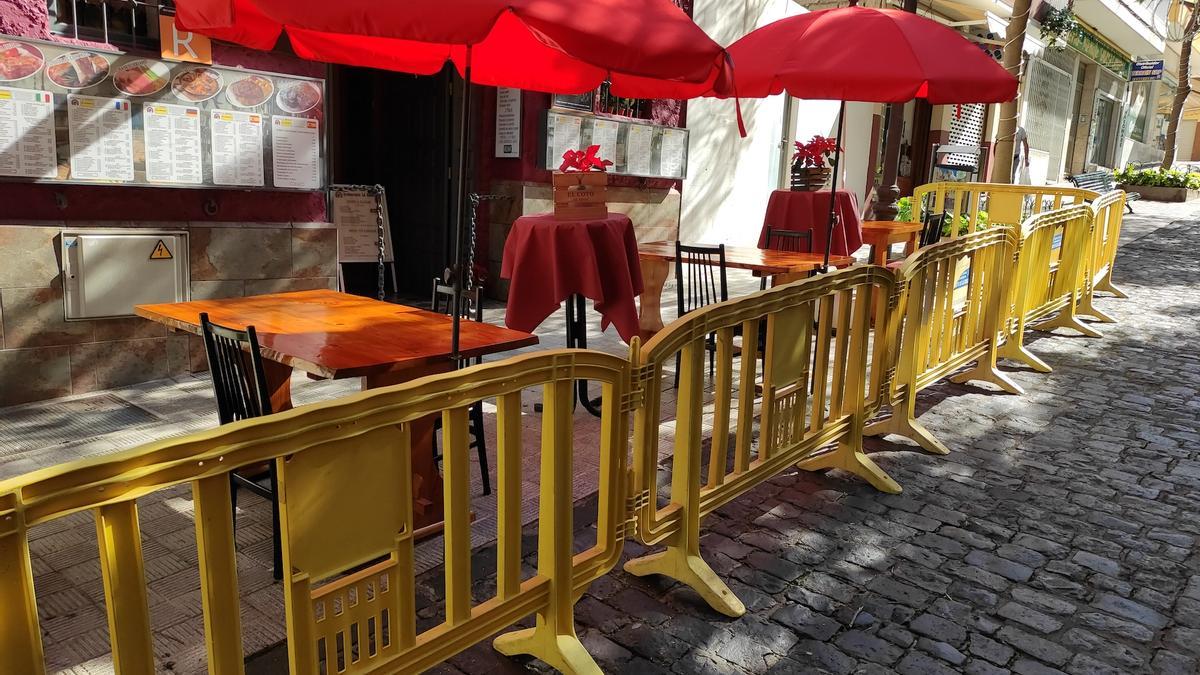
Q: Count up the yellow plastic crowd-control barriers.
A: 6